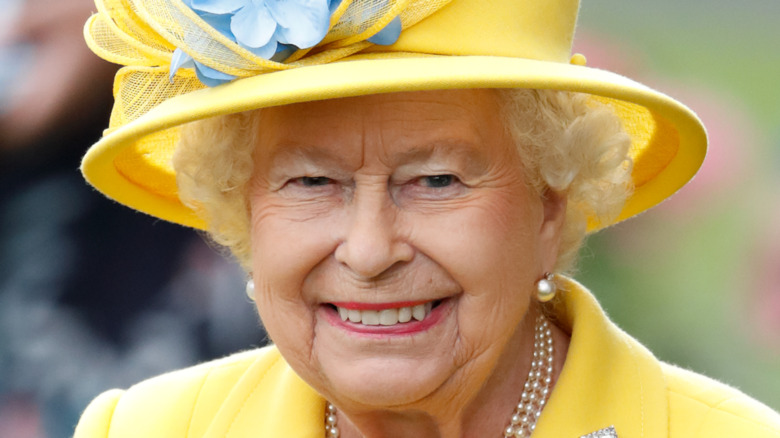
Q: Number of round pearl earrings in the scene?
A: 2